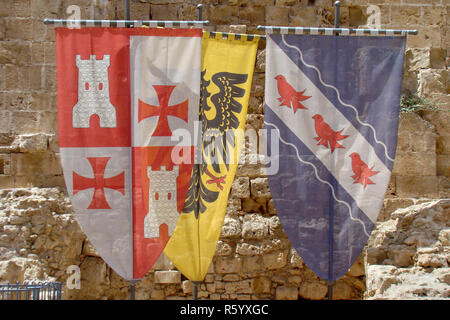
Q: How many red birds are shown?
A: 3